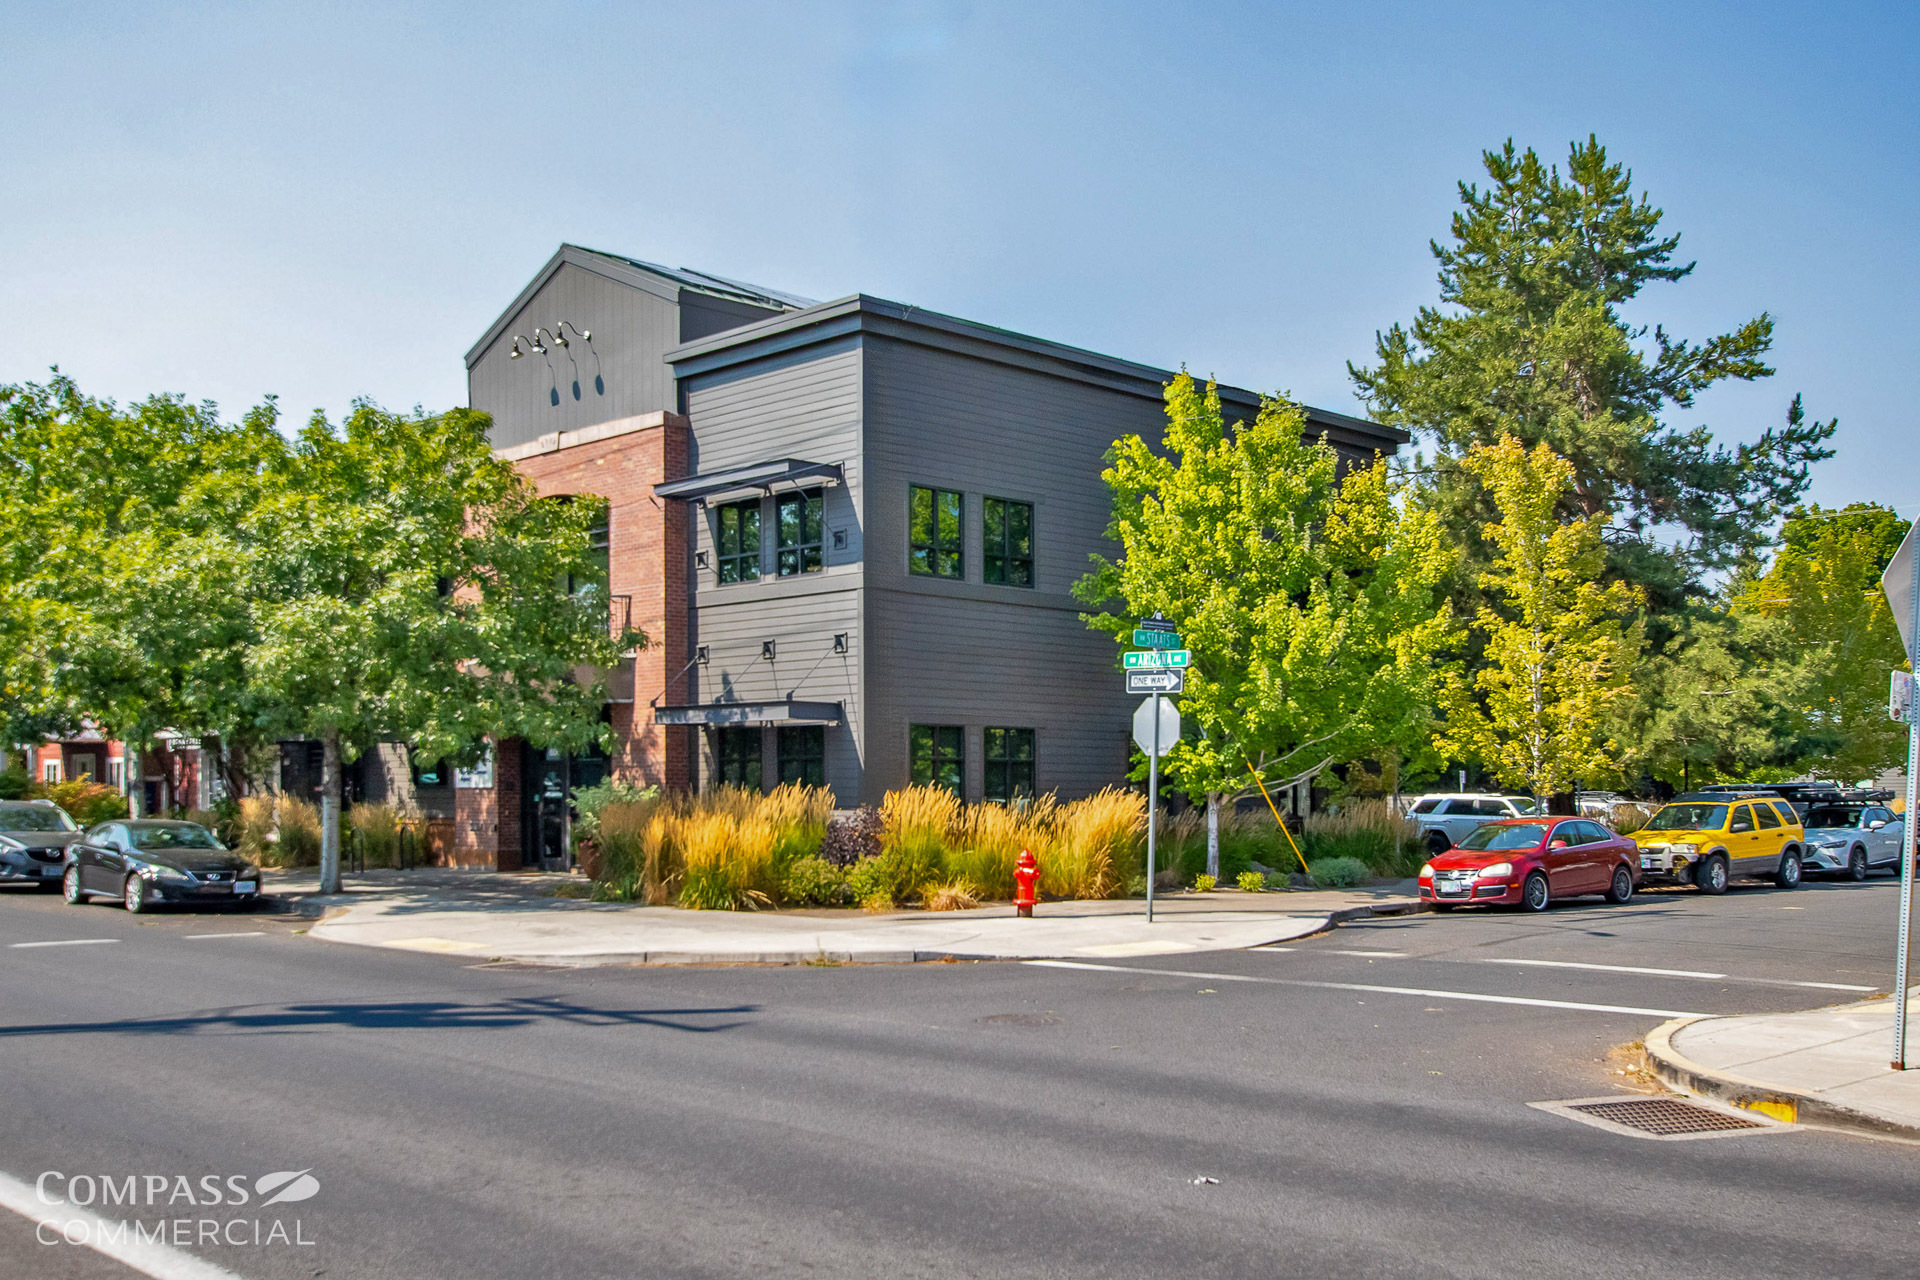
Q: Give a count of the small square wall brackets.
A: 5